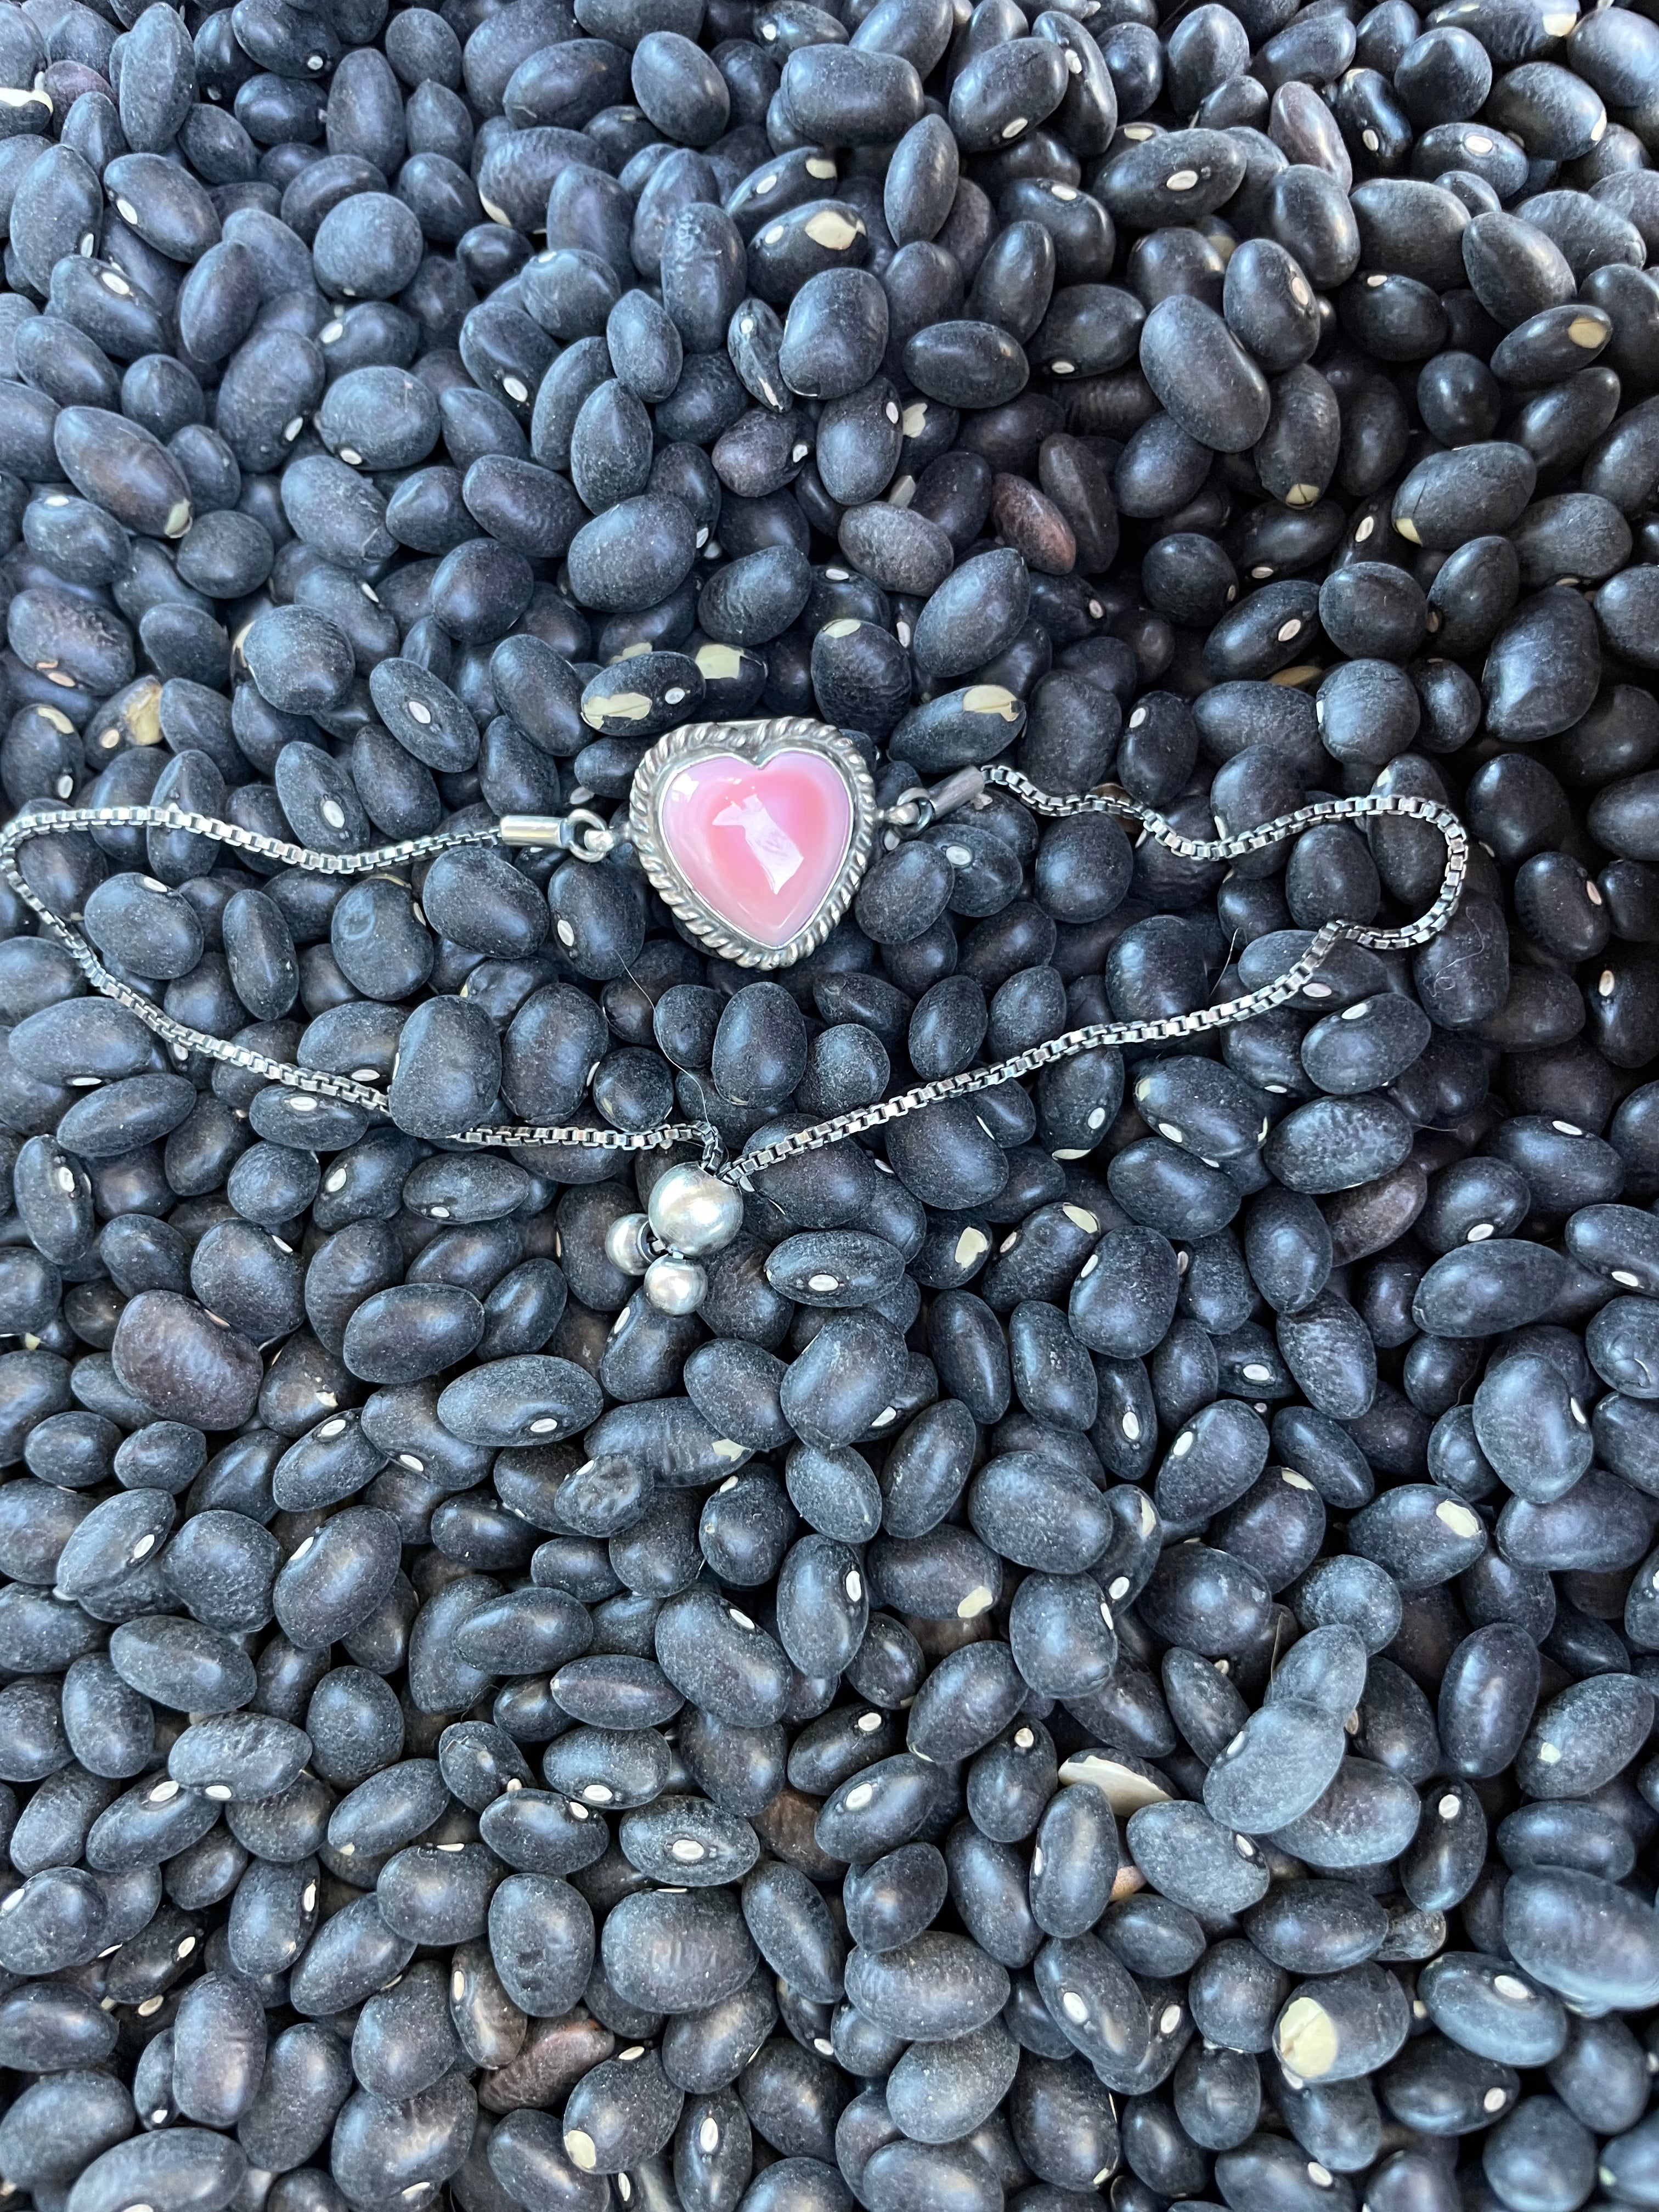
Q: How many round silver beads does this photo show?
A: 3